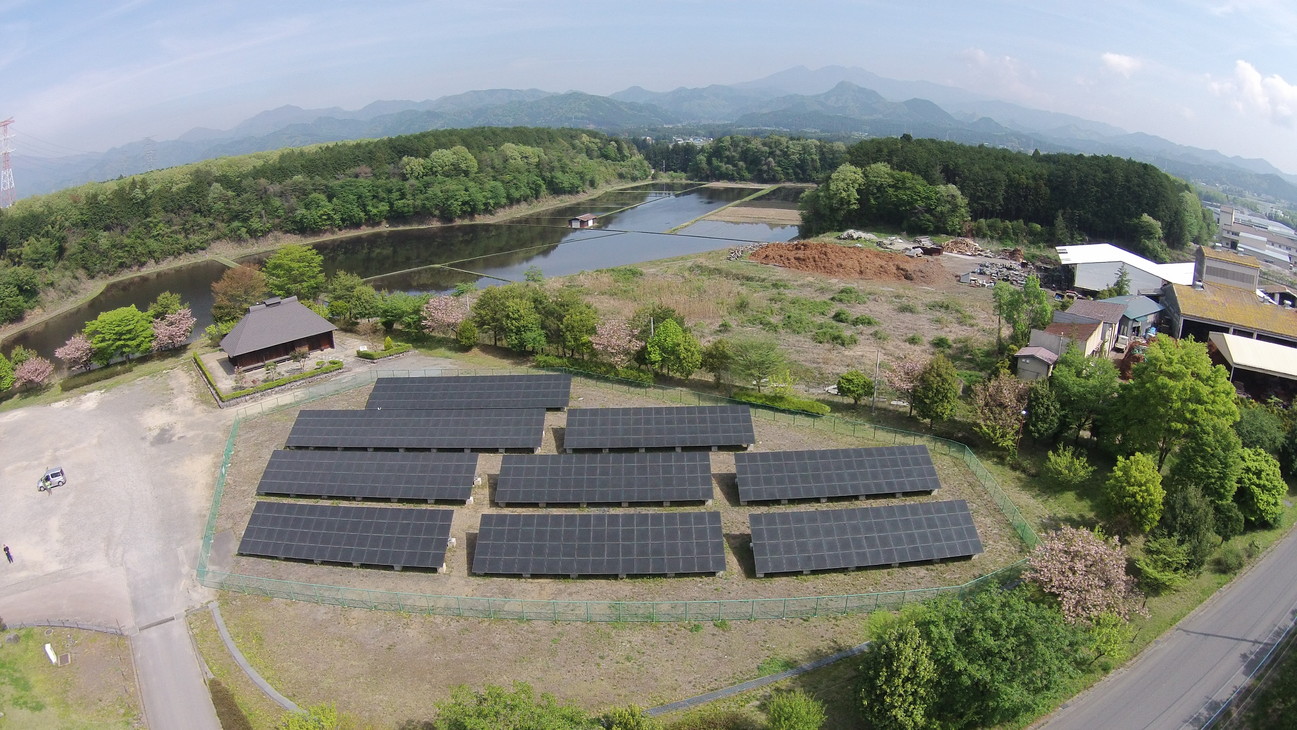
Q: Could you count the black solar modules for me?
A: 9